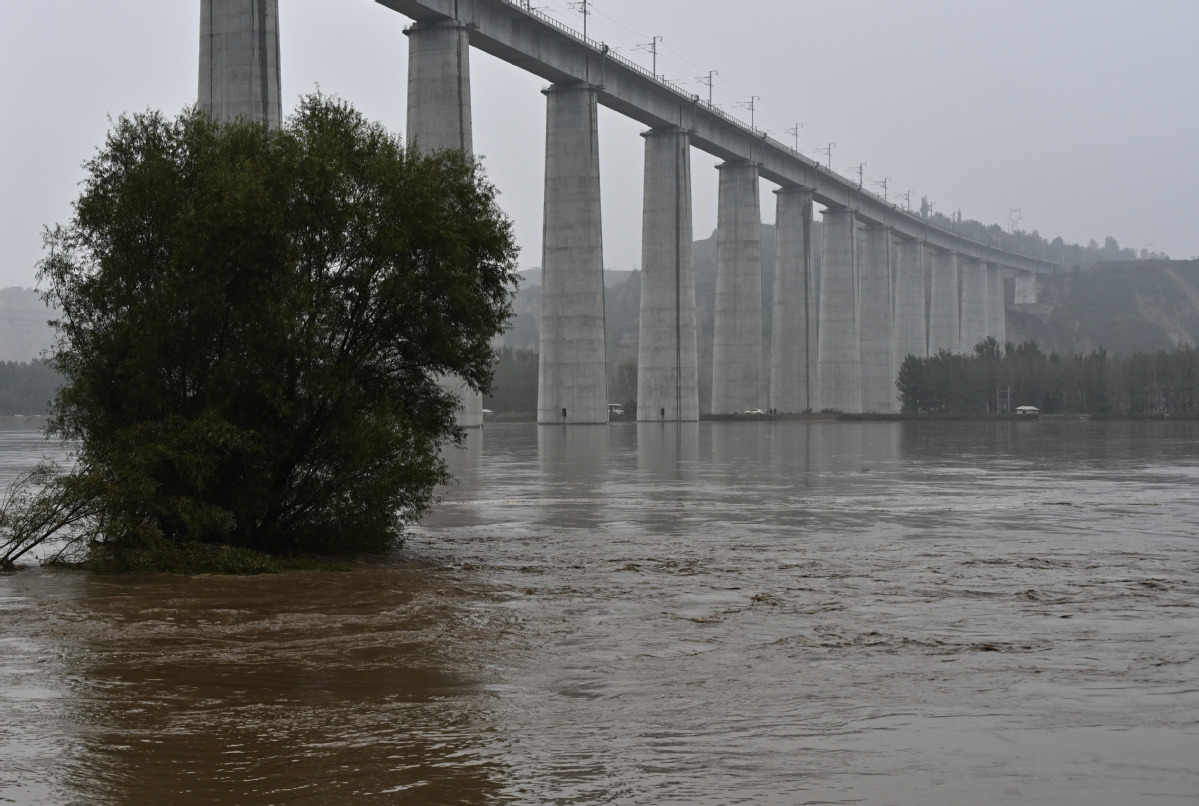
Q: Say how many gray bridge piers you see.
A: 13